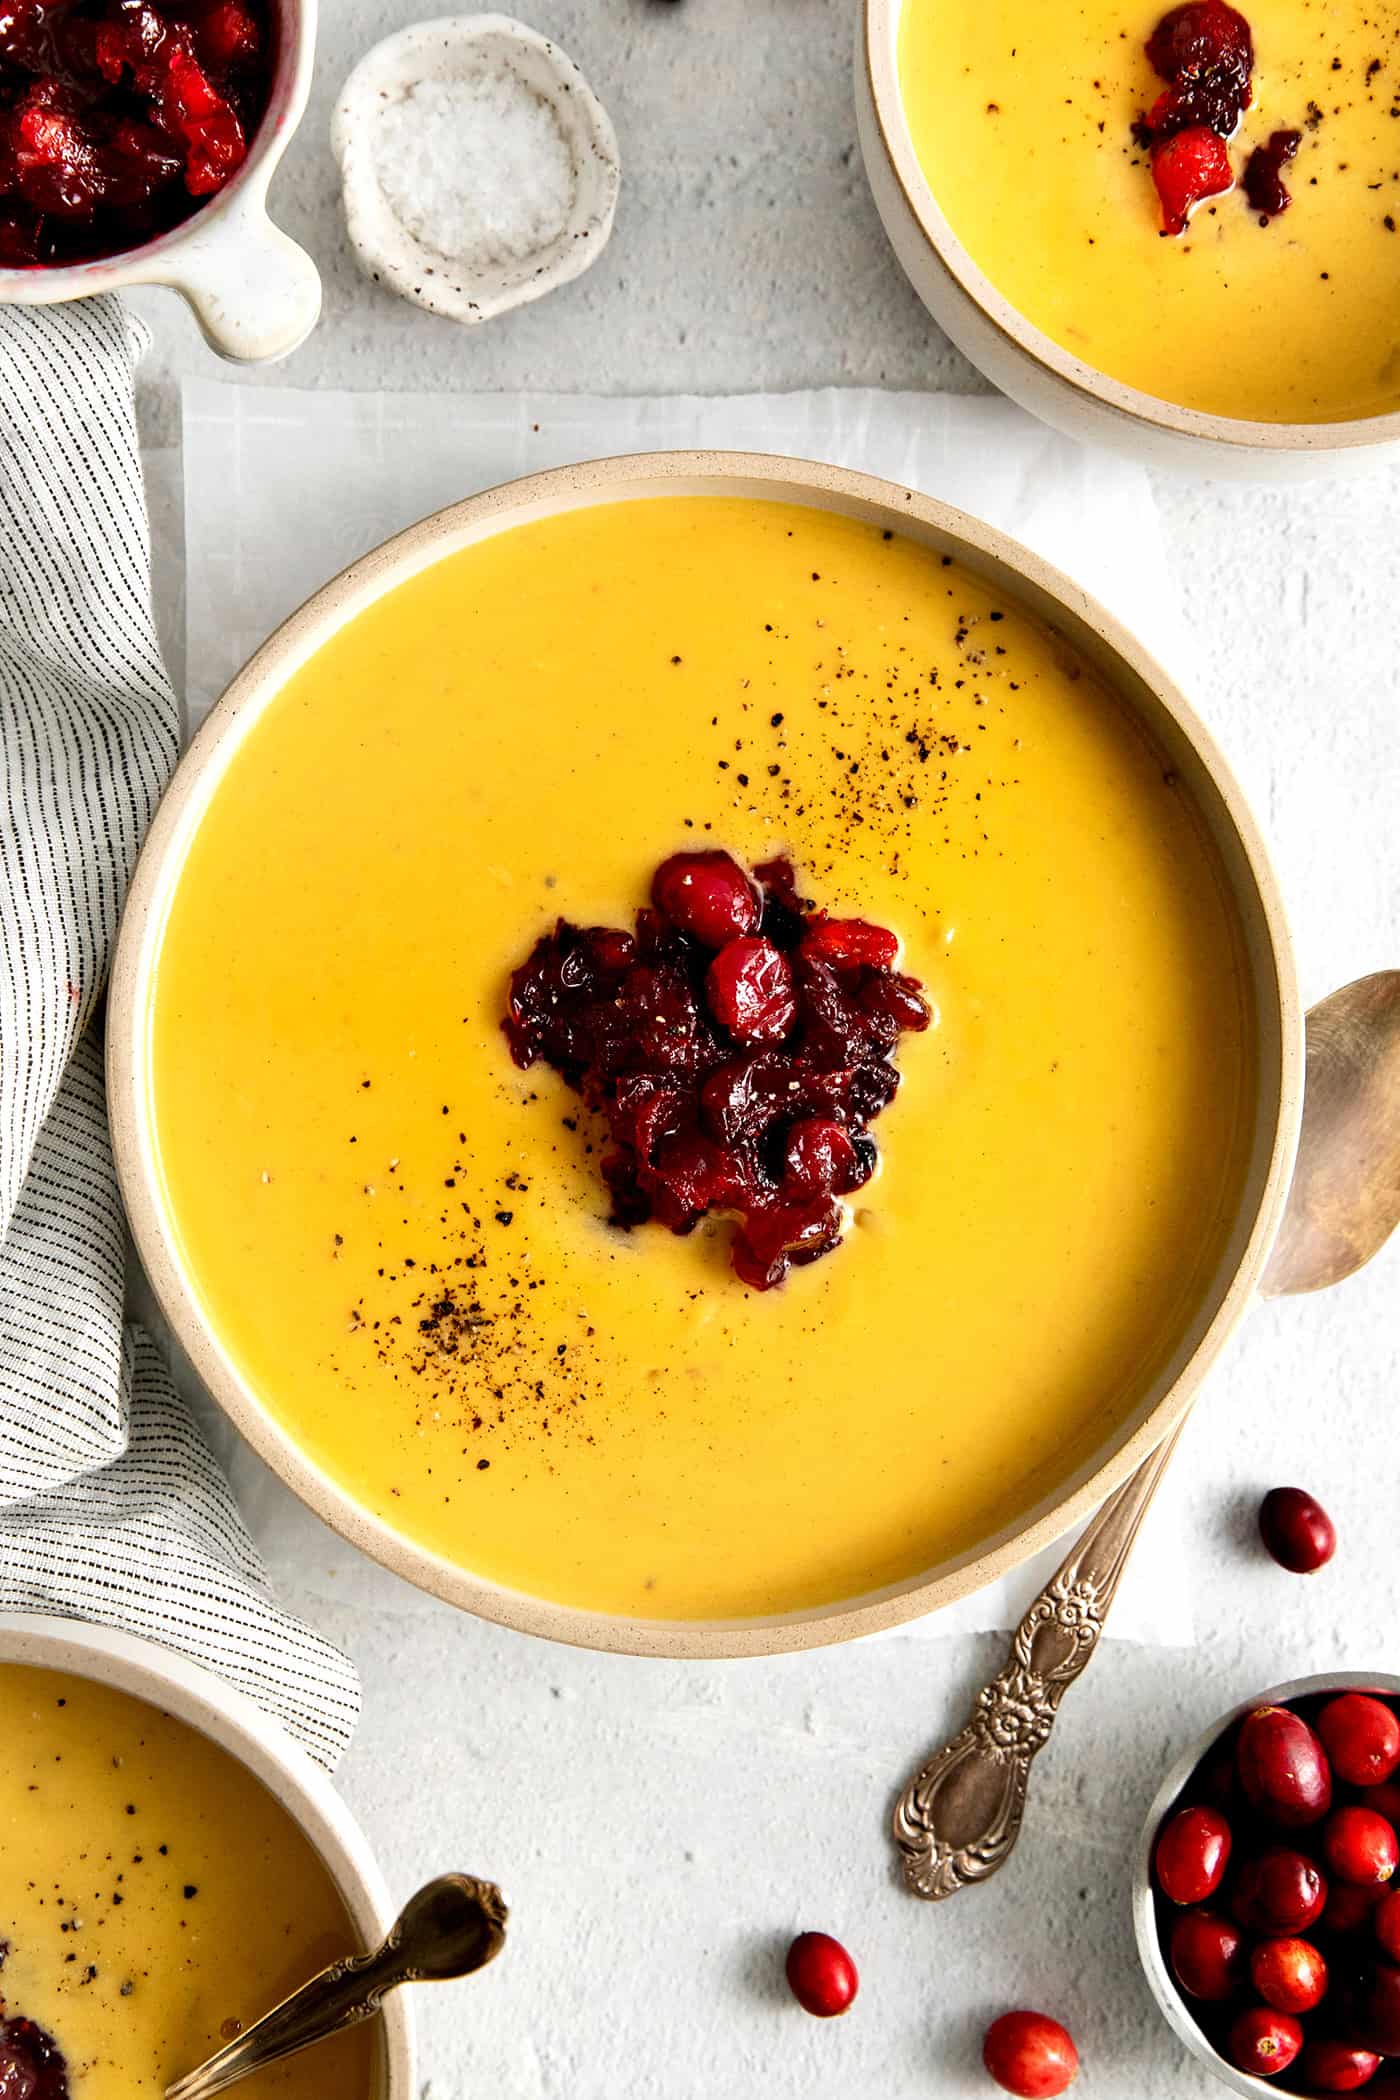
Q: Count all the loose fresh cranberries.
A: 3